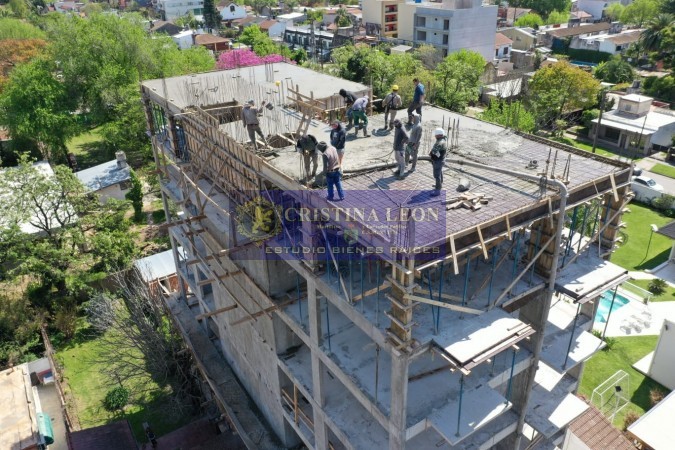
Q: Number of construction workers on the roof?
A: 11